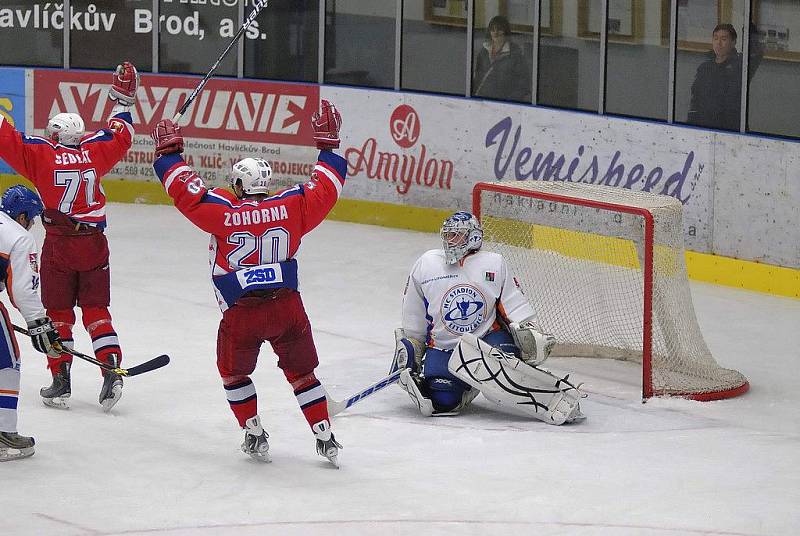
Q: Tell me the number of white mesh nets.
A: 1